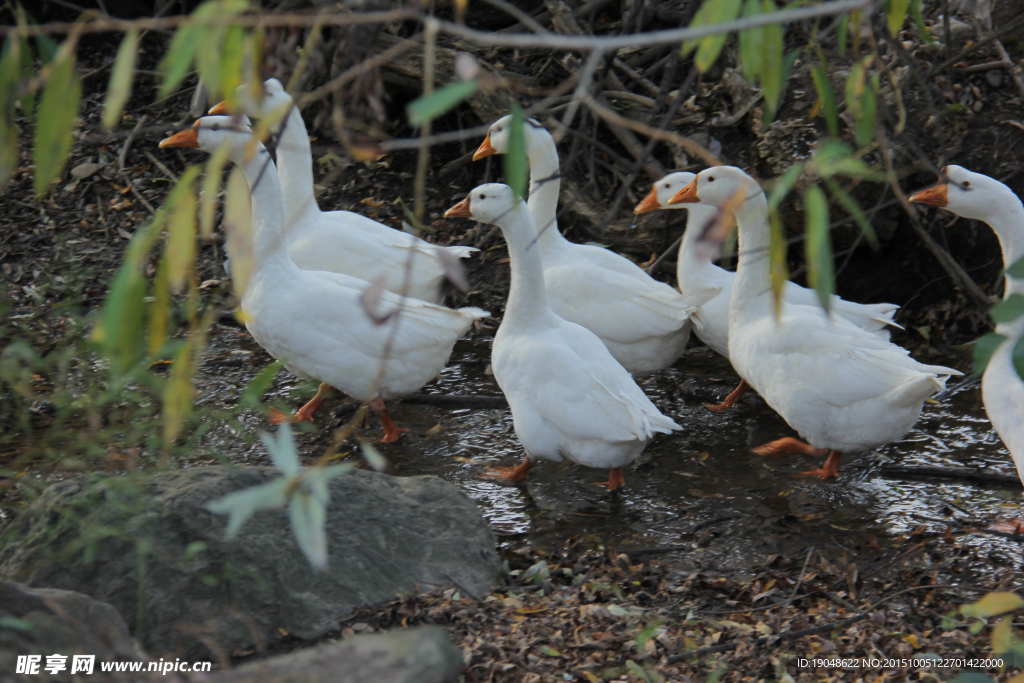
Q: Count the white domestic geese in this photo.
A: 7